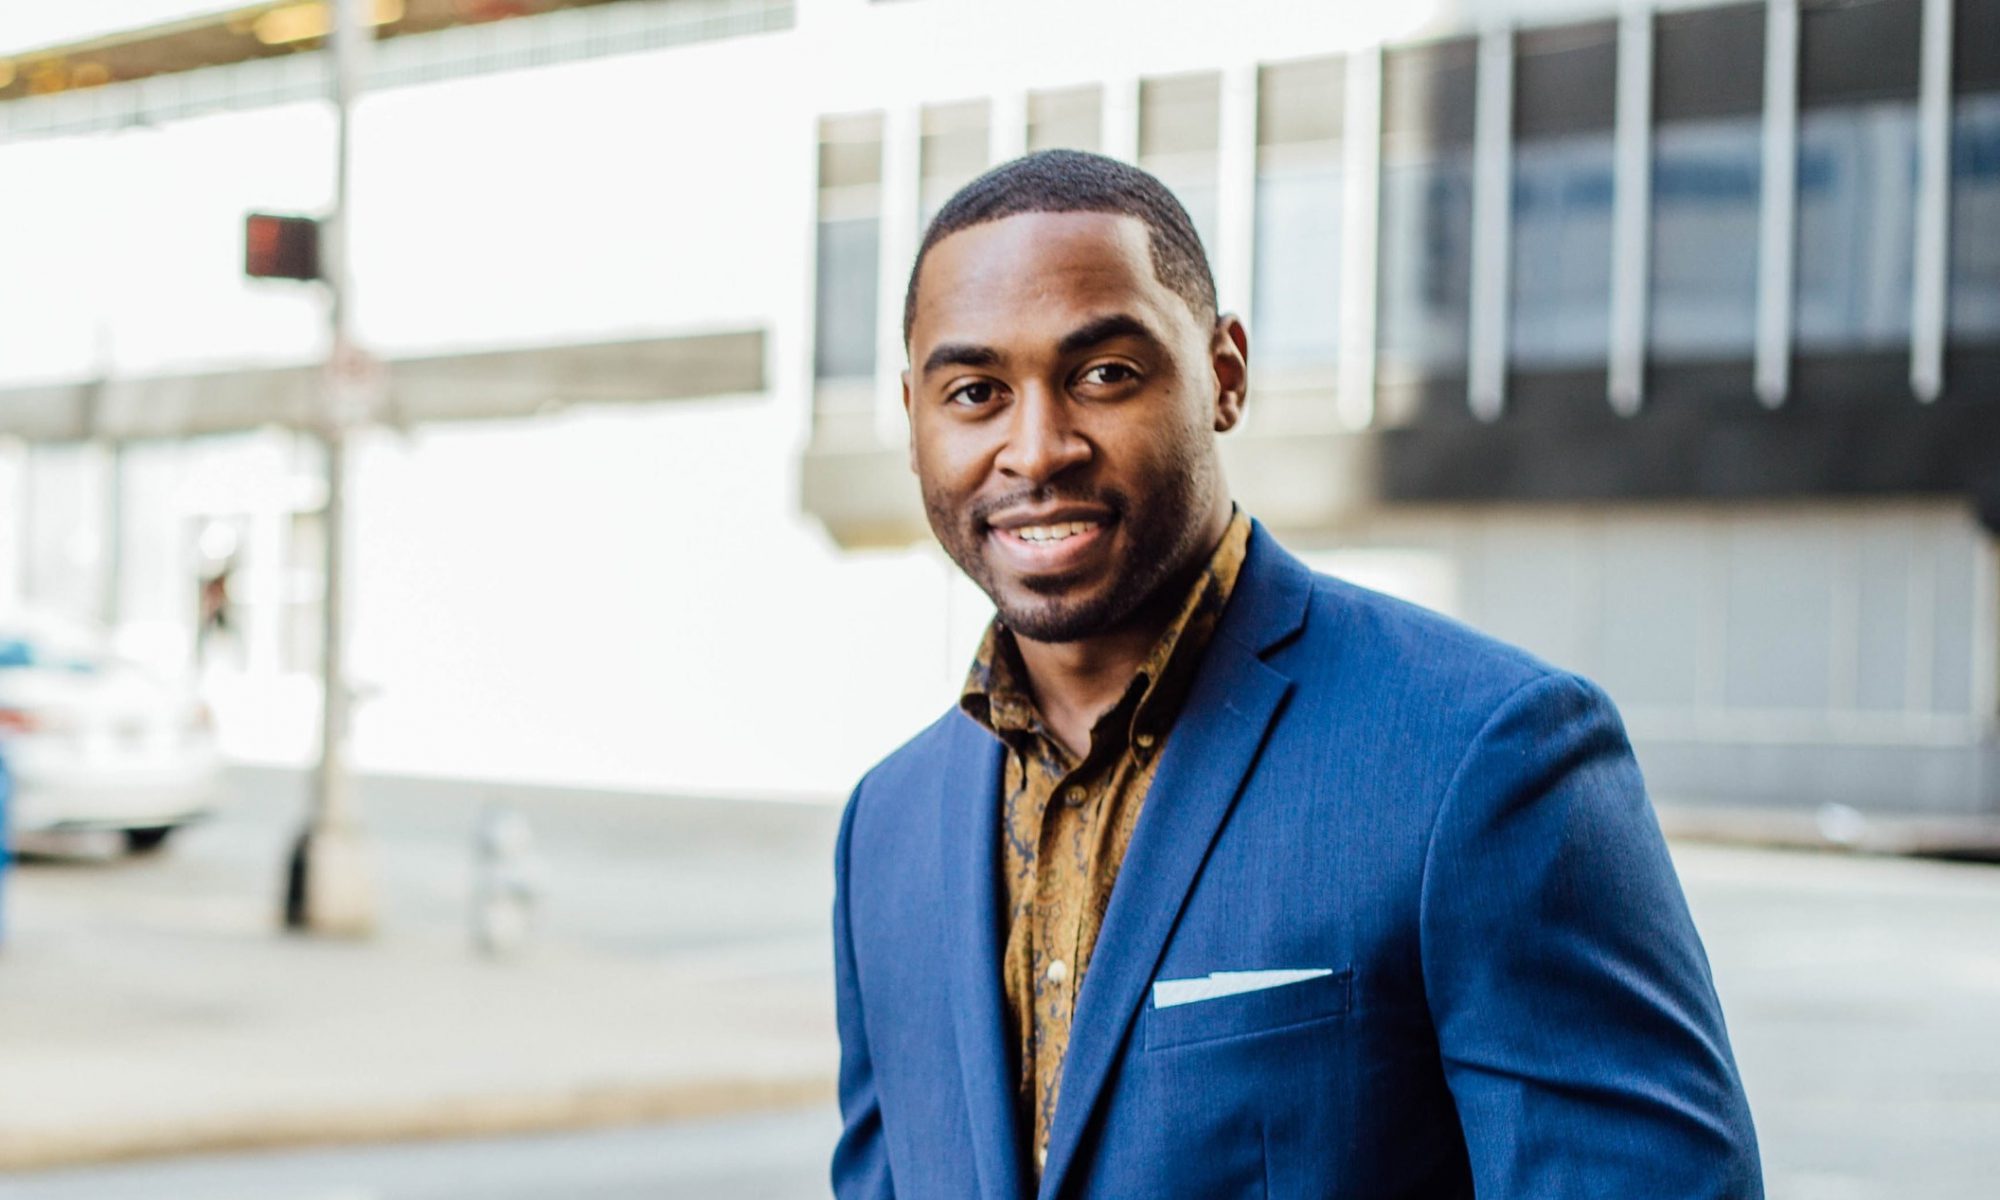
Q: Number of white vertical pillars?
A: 9